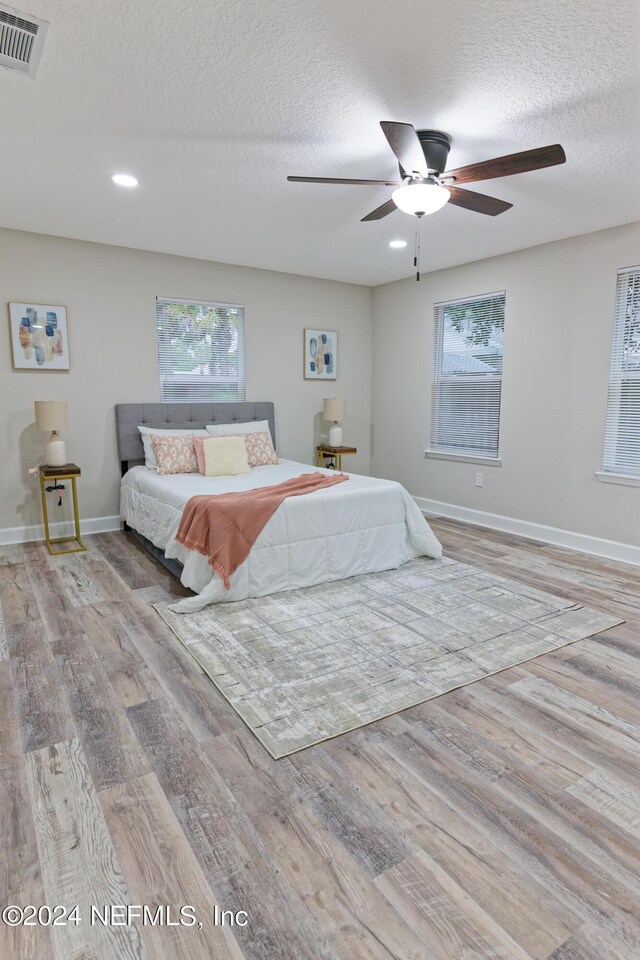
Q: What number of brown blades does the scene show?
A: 5